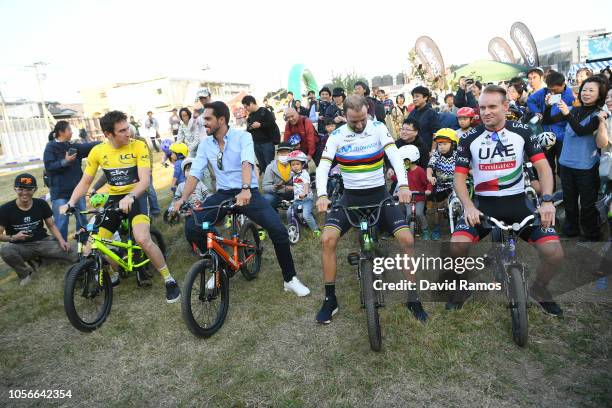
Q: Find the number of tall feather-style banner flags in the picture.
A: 3